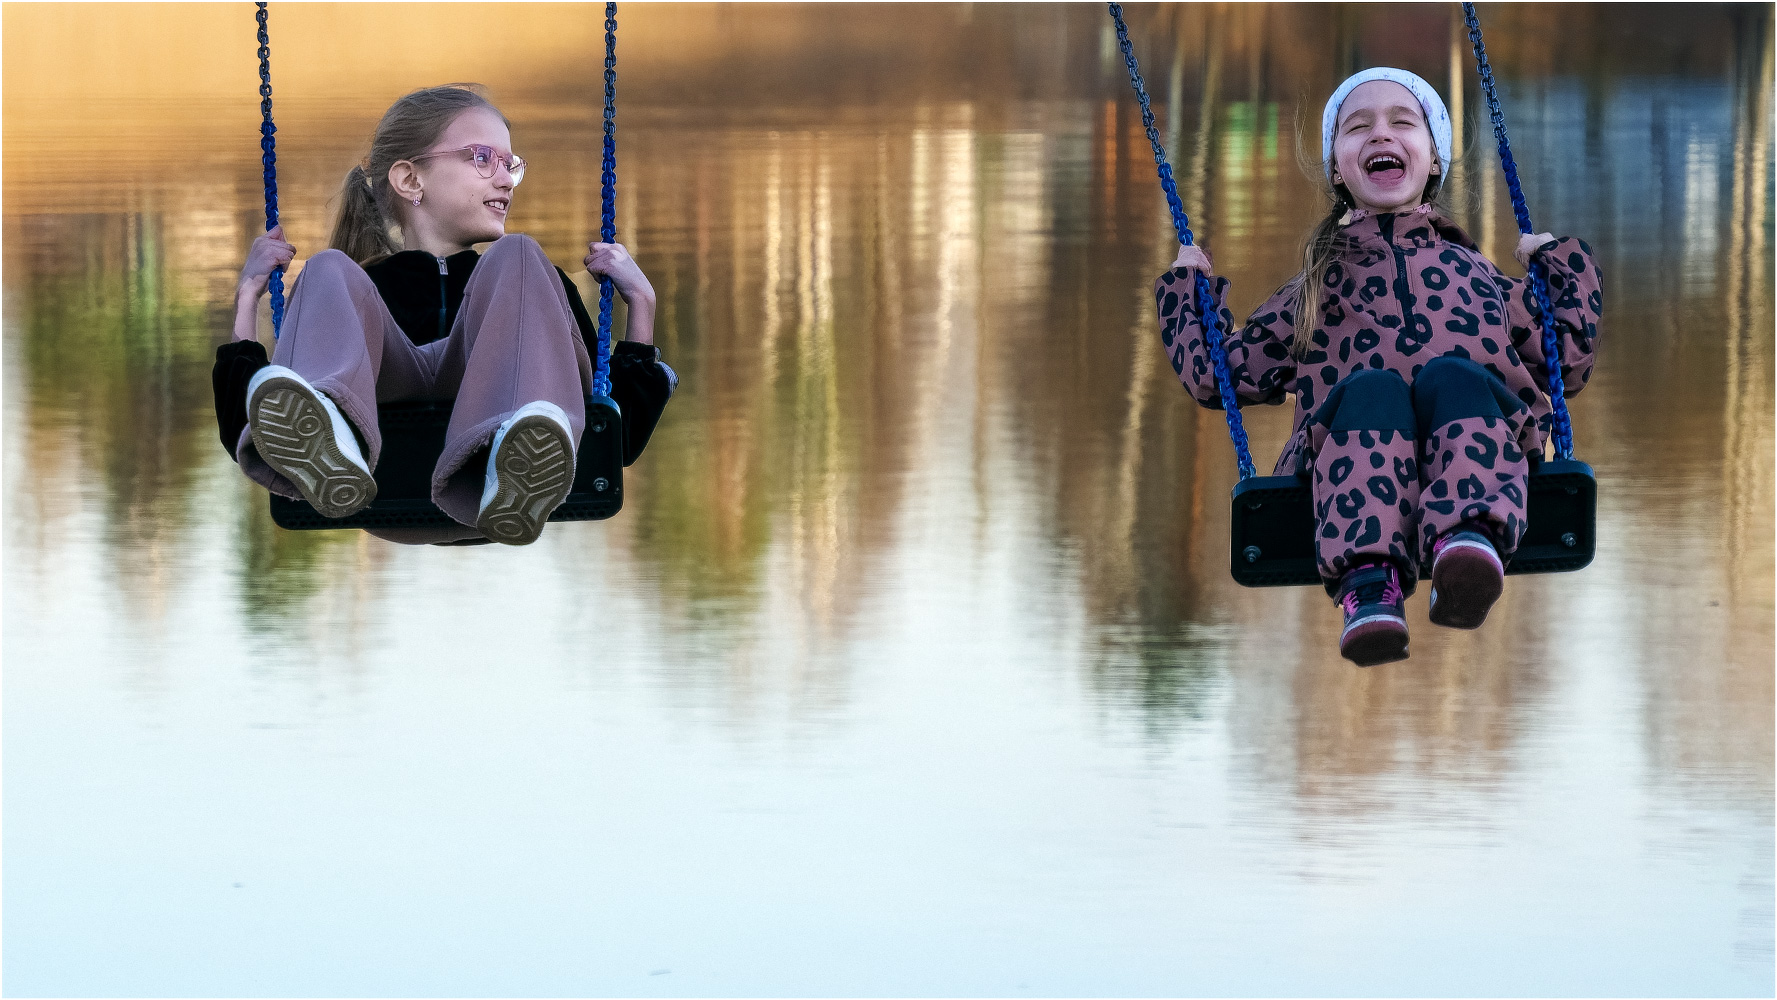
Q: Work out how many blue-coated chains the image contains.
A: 4